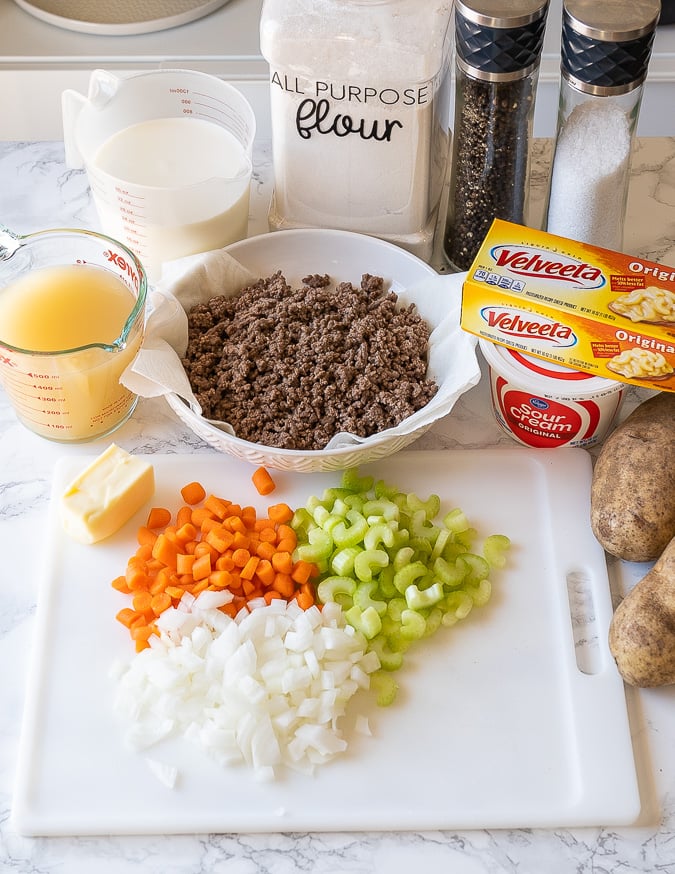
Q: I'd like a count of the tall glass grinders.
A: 2